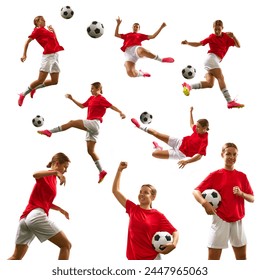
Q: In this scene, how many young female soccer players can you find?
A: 8